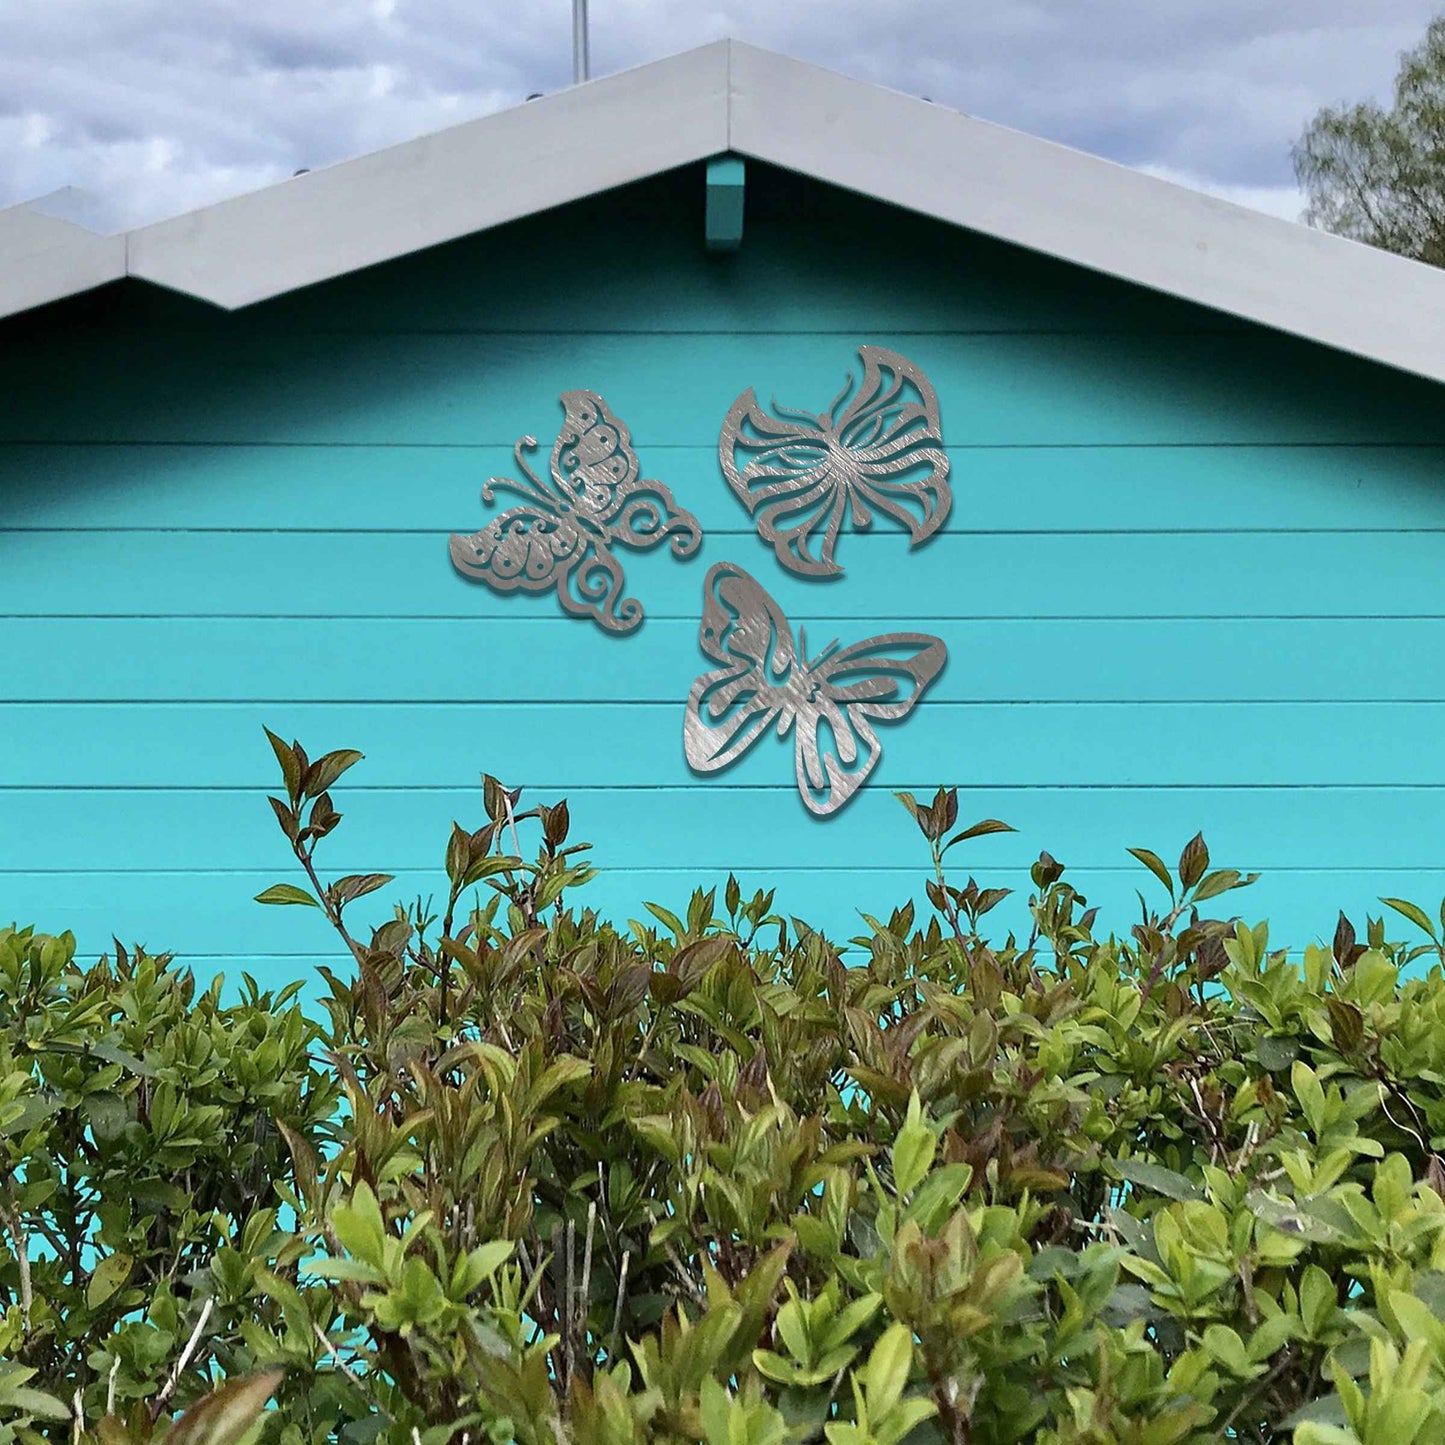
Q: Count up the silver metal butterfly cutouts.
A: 3